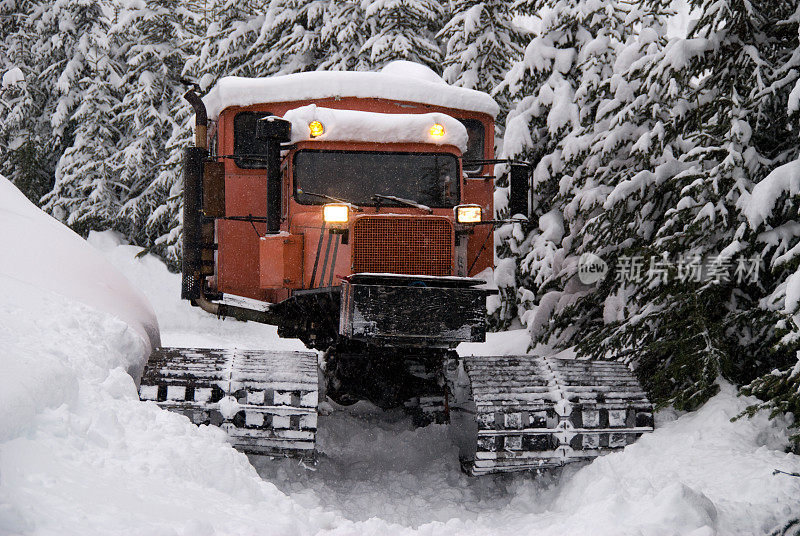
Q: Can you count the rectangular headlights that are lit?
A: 2